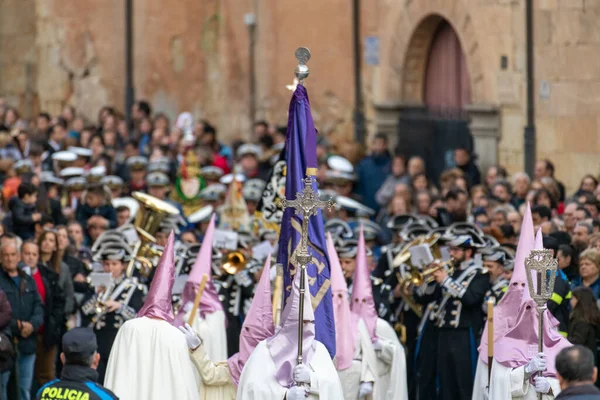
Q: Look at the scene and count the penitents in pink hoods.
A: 8